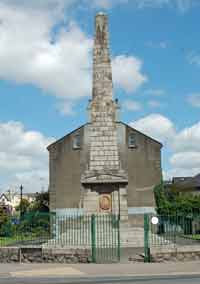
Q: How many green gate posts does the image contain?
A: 2